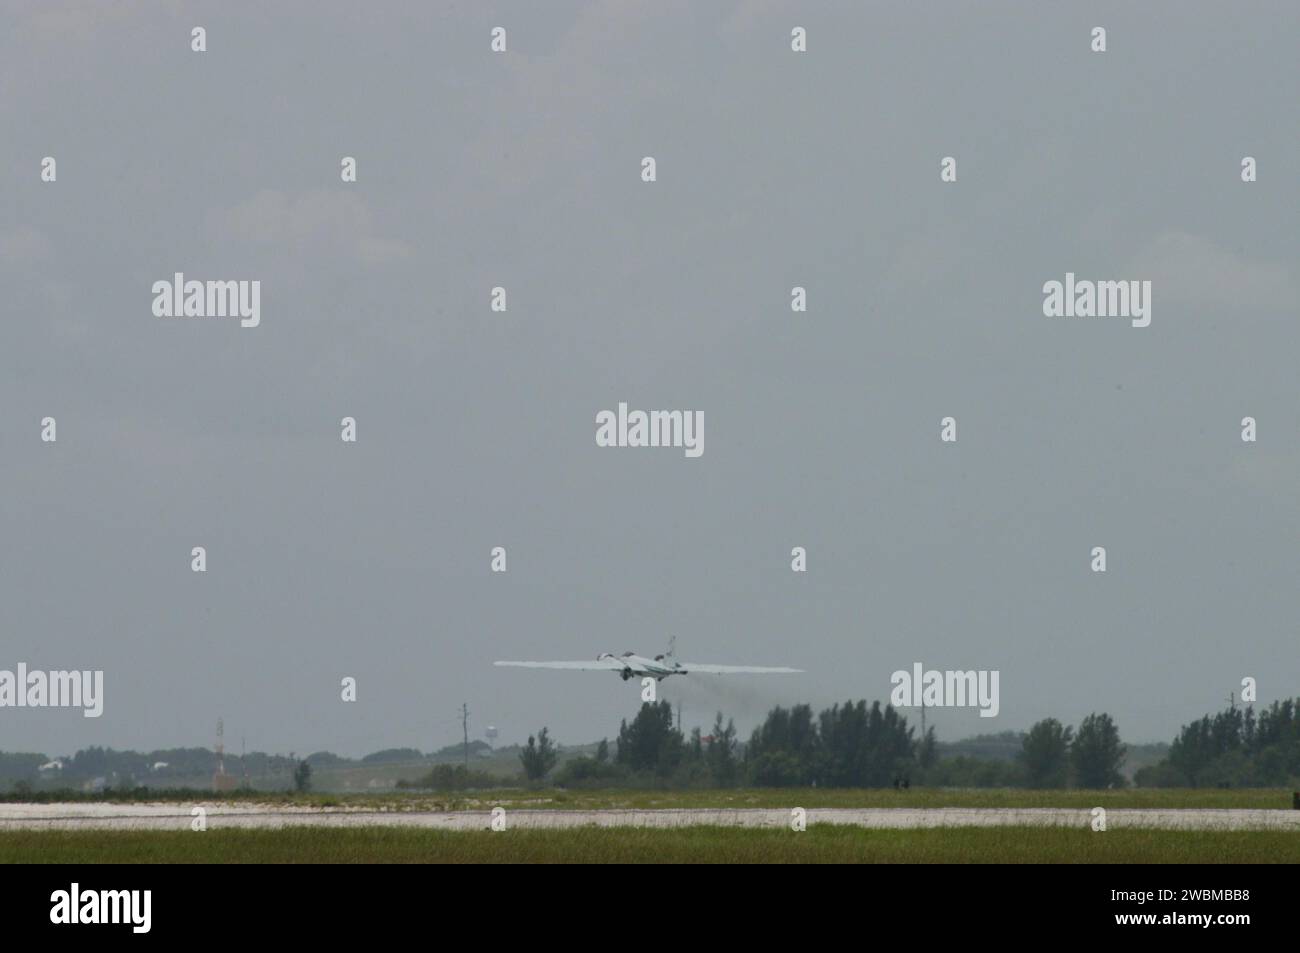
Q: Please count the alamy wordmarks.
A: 6